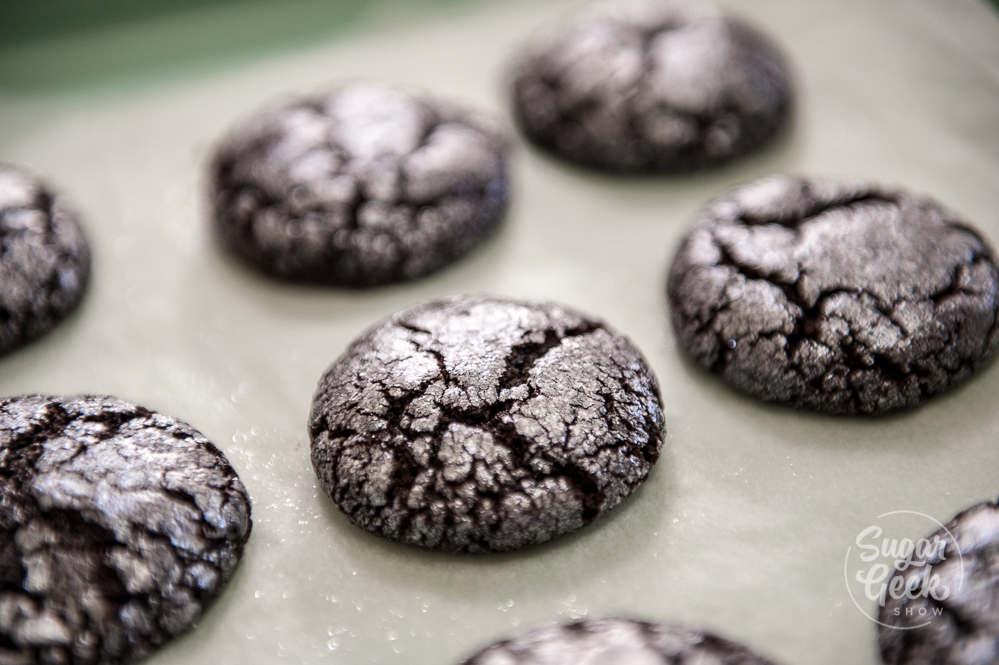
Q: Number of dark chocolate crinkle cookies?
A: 8